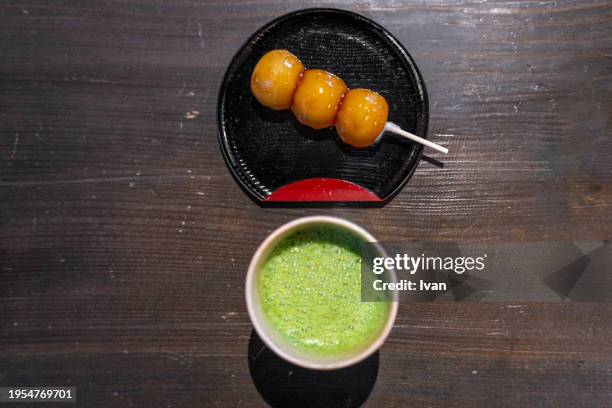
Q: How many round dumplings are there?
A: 3